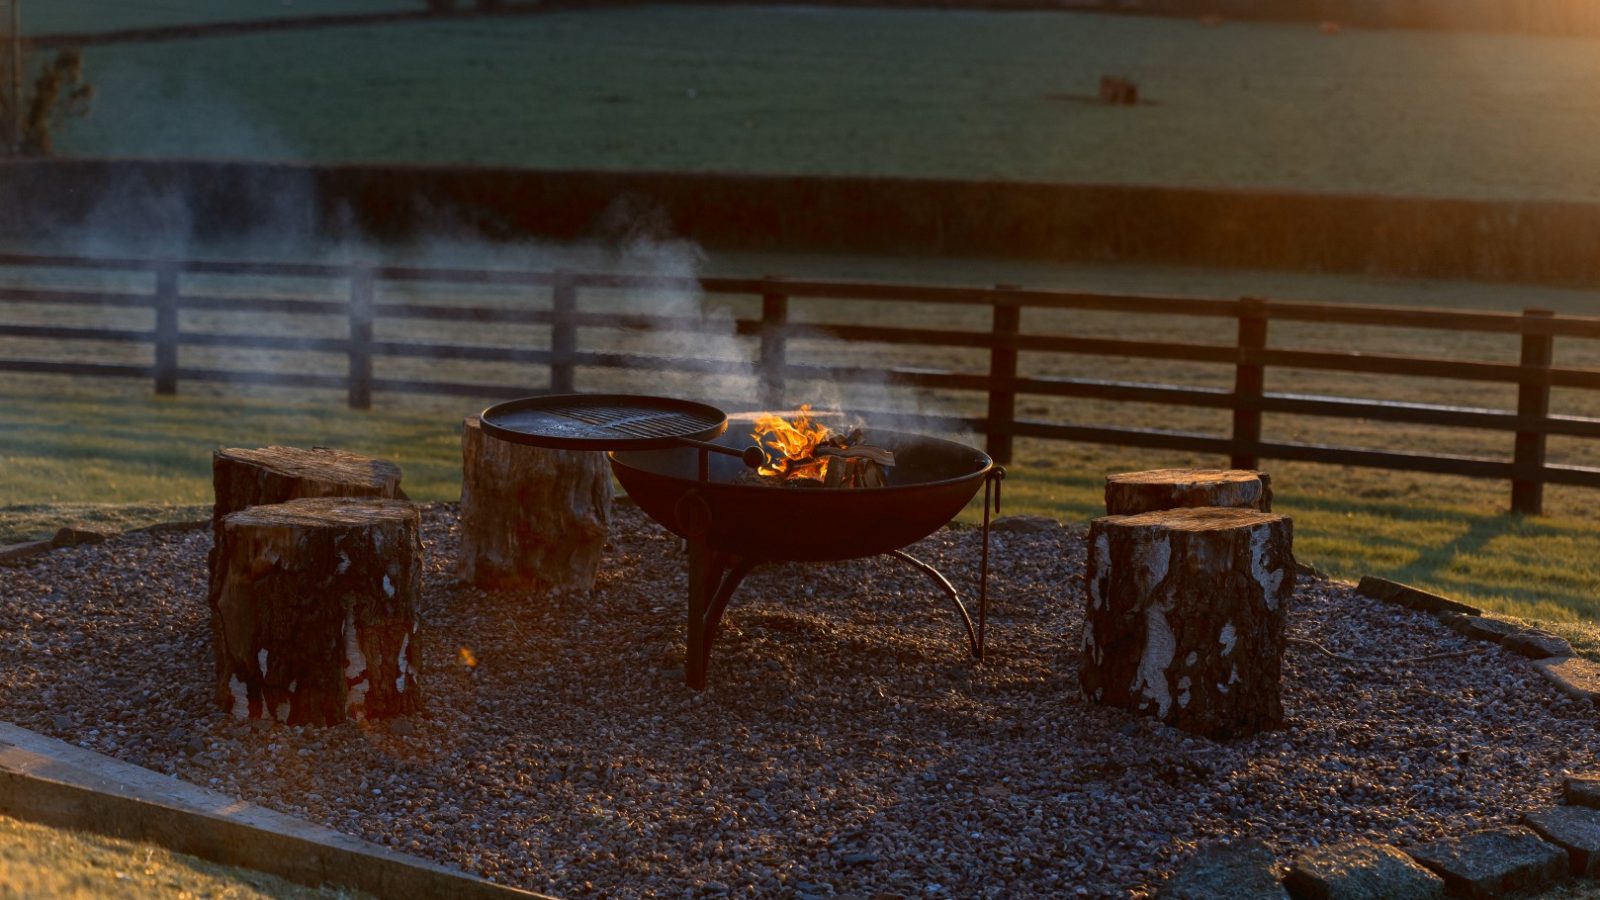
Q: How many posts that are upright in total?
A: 7